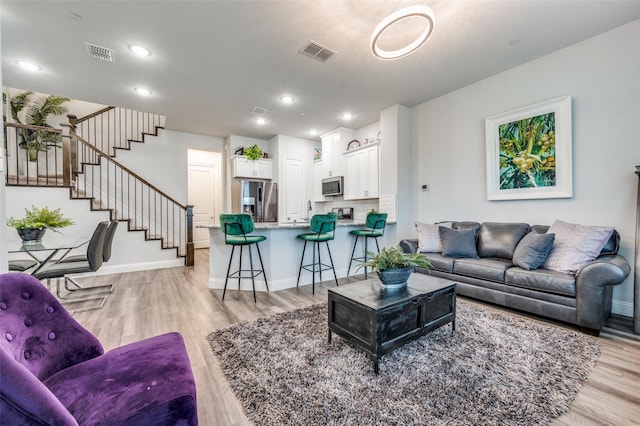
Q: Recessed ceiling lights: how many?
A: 7